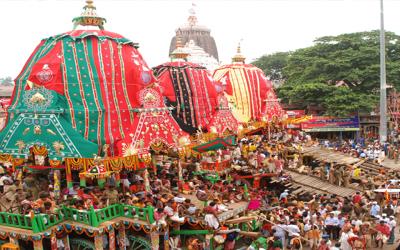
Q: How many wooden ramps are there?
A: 2